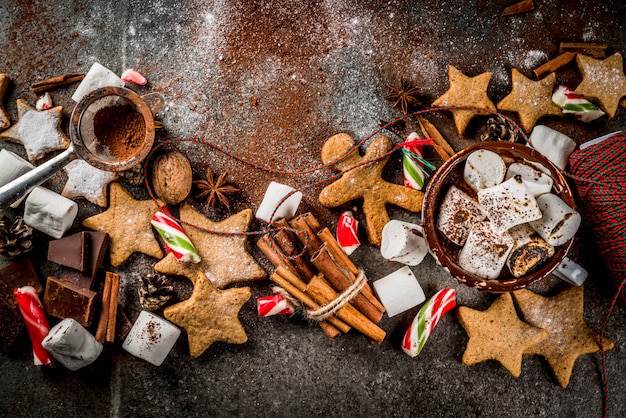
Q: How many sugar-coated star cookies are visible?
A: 2